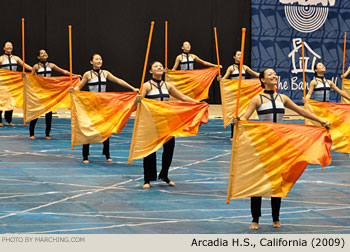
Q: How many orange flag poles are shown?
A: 8